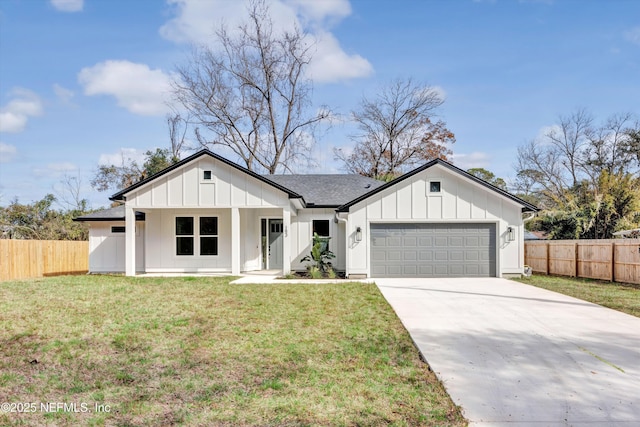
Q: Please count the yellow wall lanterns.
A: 0